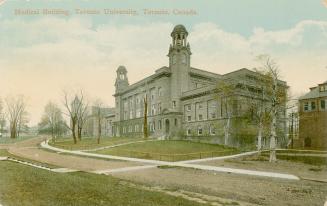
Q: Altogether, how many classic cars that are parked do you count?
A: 0